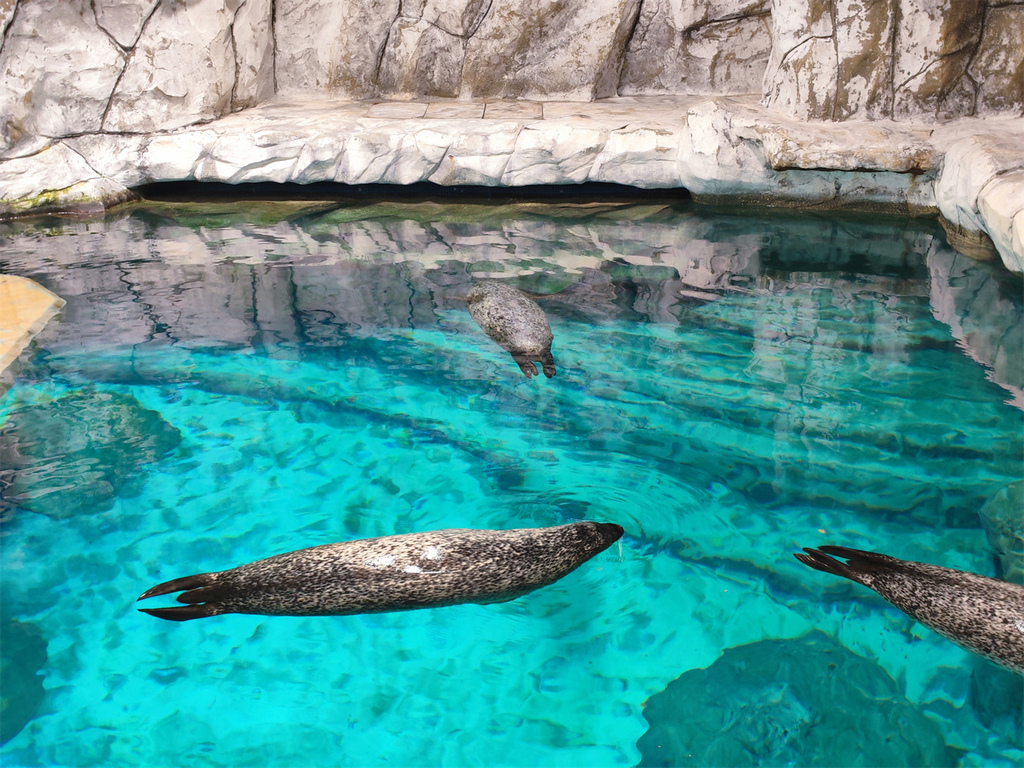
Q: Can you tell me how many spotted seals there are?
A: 3